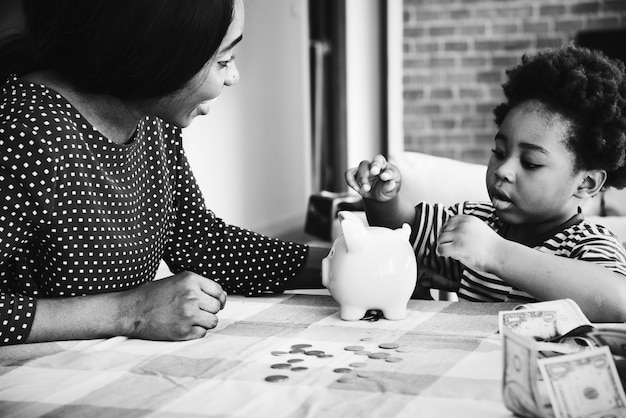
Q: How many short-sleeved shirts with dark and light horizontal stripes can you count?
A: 1